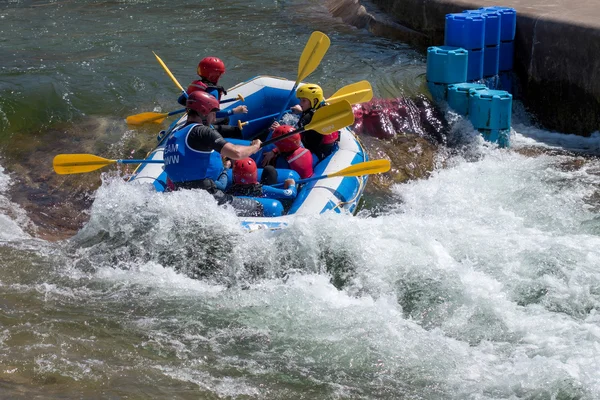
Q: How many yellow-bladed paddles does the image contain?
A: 7